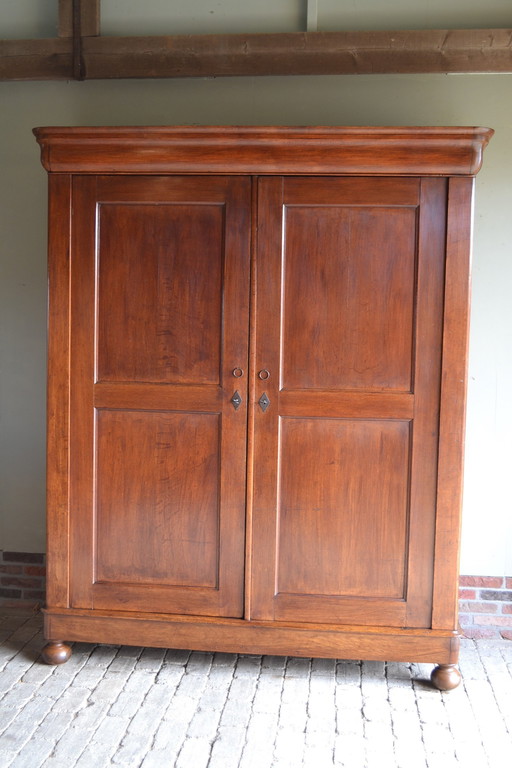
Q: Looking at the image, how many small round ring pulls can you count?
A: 2